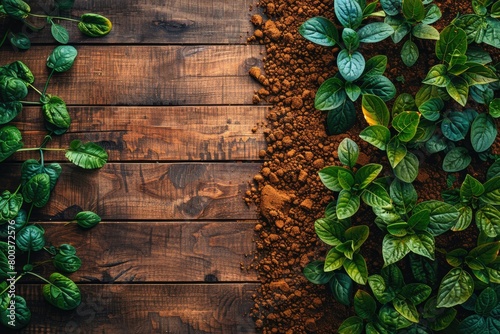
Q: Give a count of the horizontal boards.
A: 6